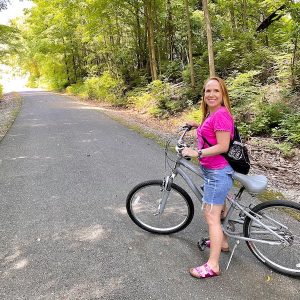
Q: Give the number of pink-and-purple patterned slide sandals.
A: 2